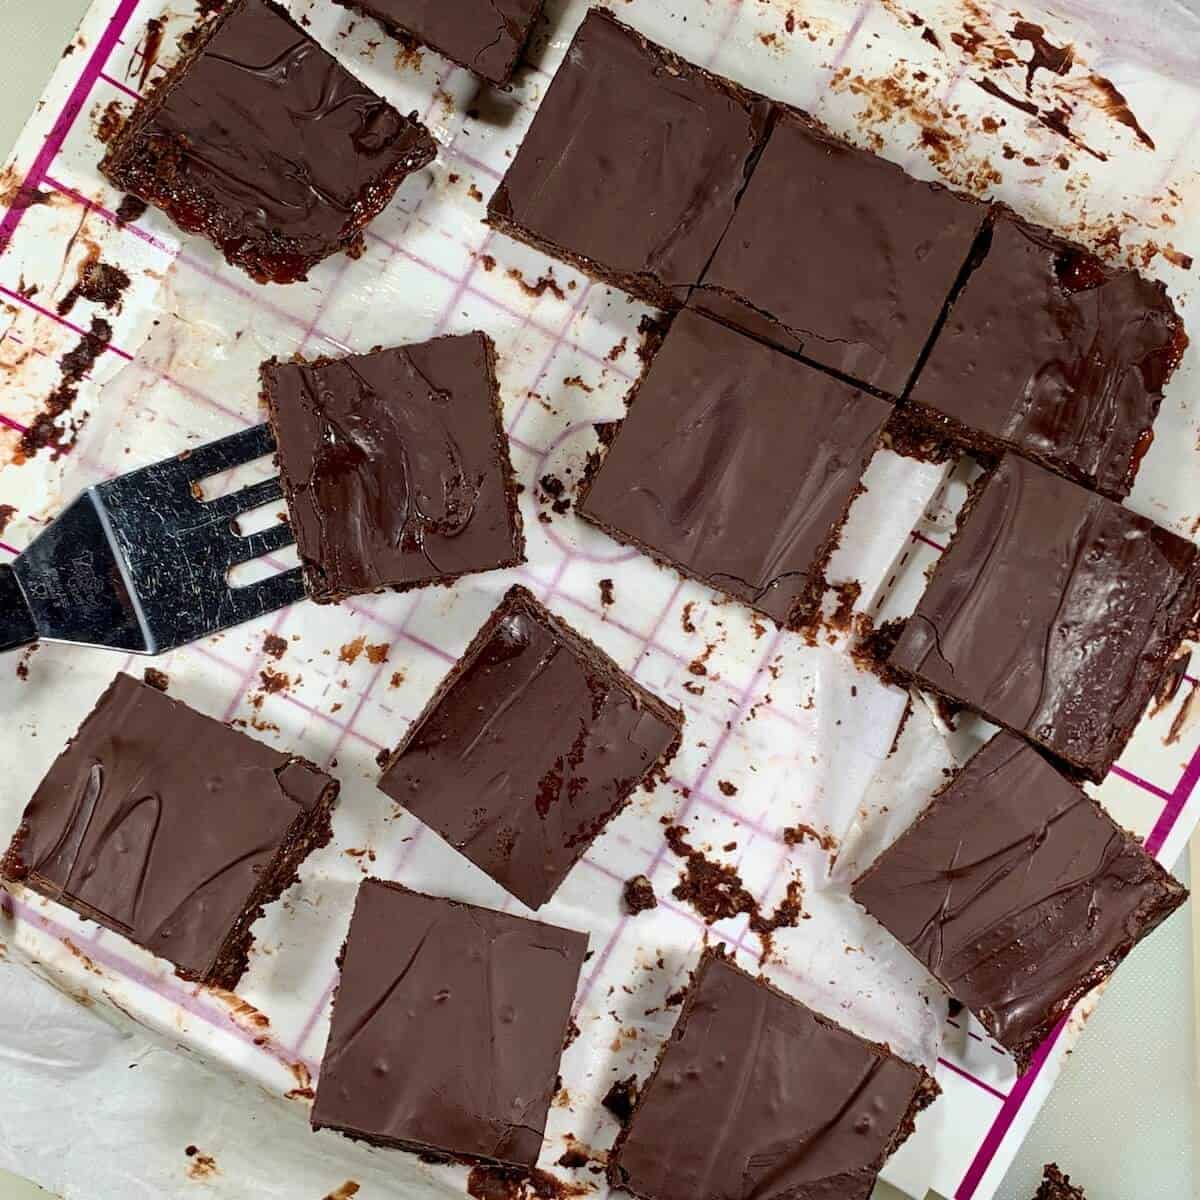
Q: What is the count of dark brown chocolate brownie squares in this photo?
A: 13